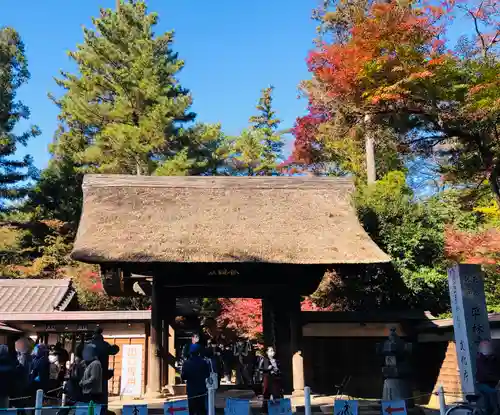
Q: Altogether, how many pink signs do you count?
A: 0